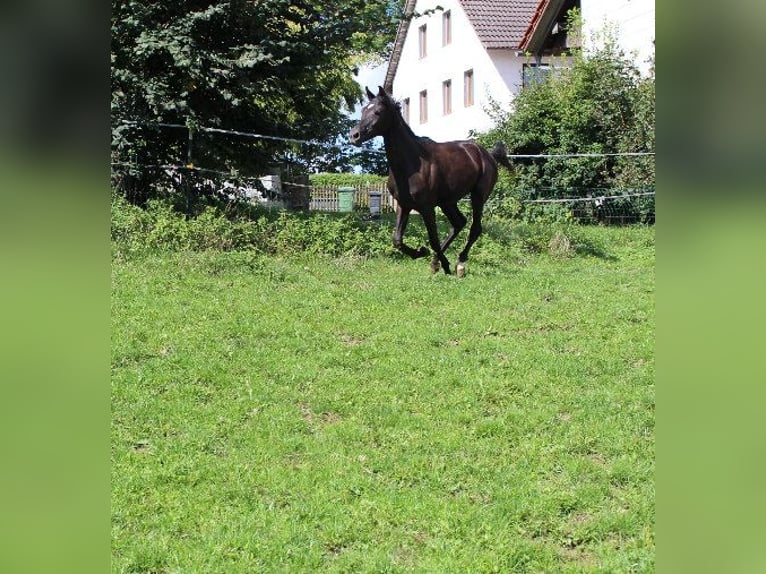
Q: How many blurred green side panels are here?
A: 2